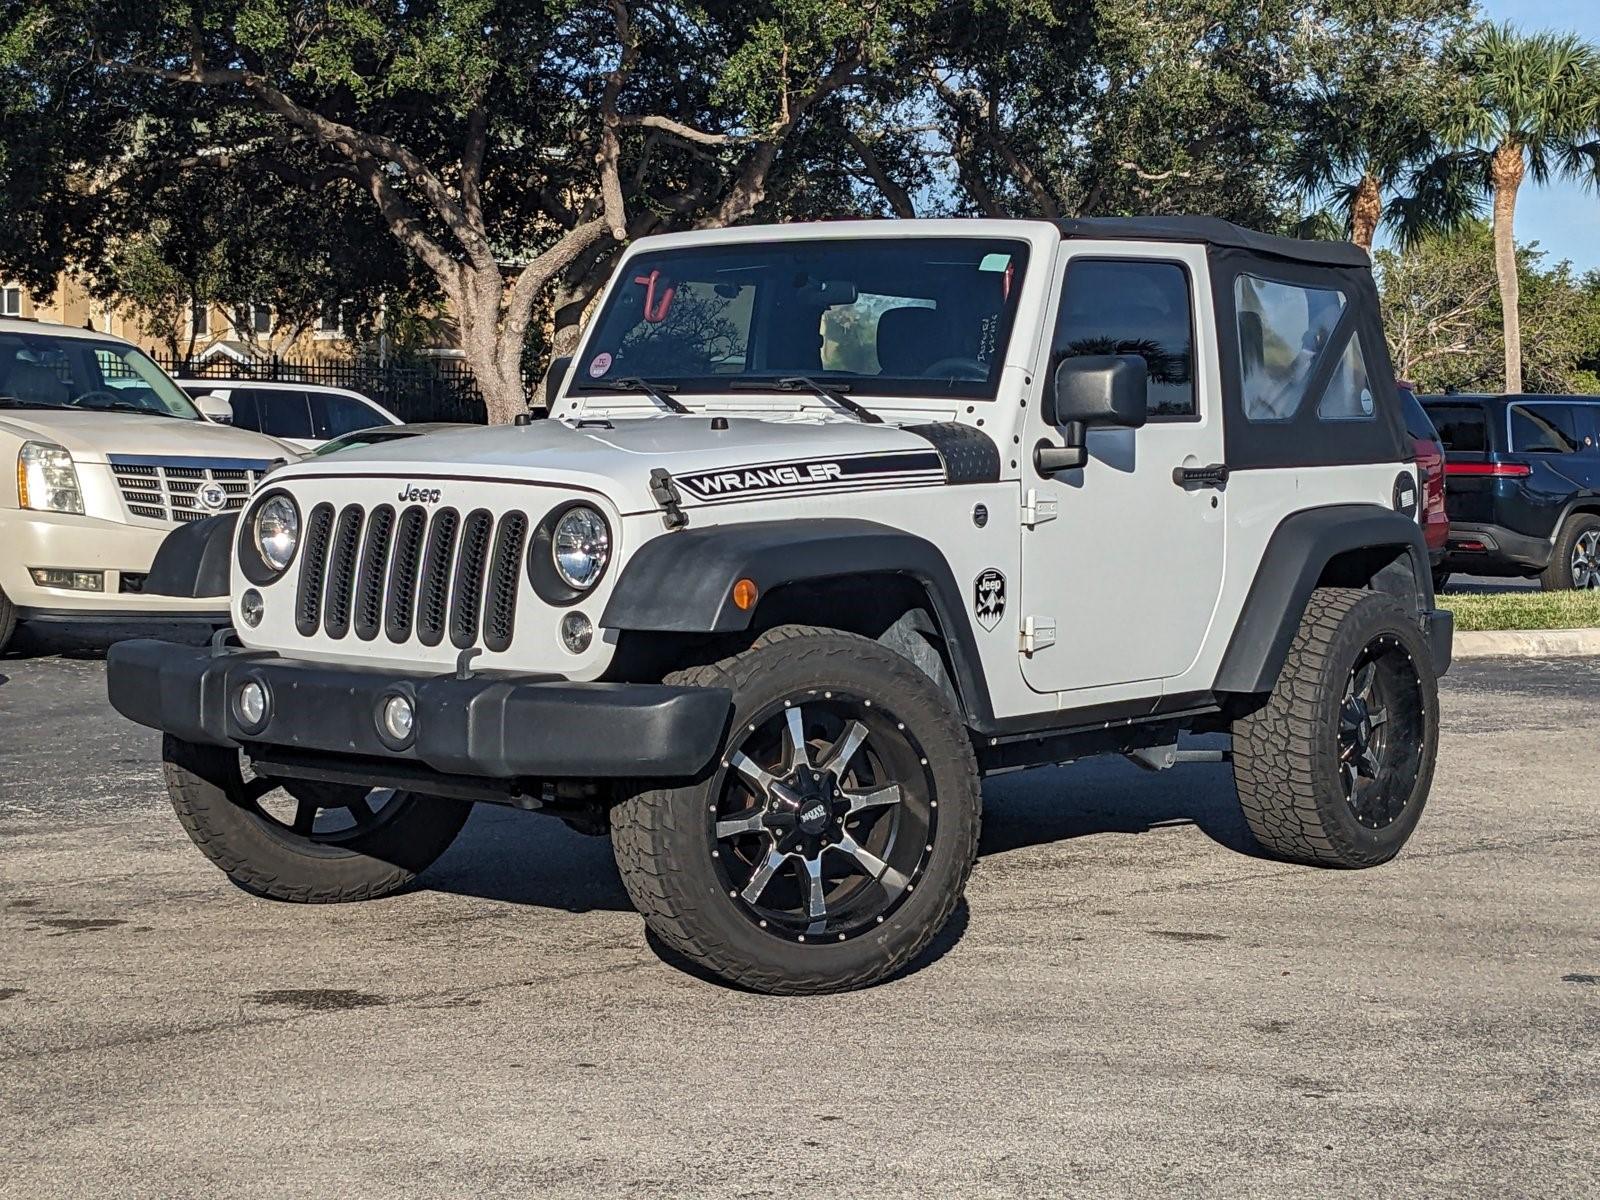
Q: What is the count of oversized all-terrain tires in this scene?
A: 3